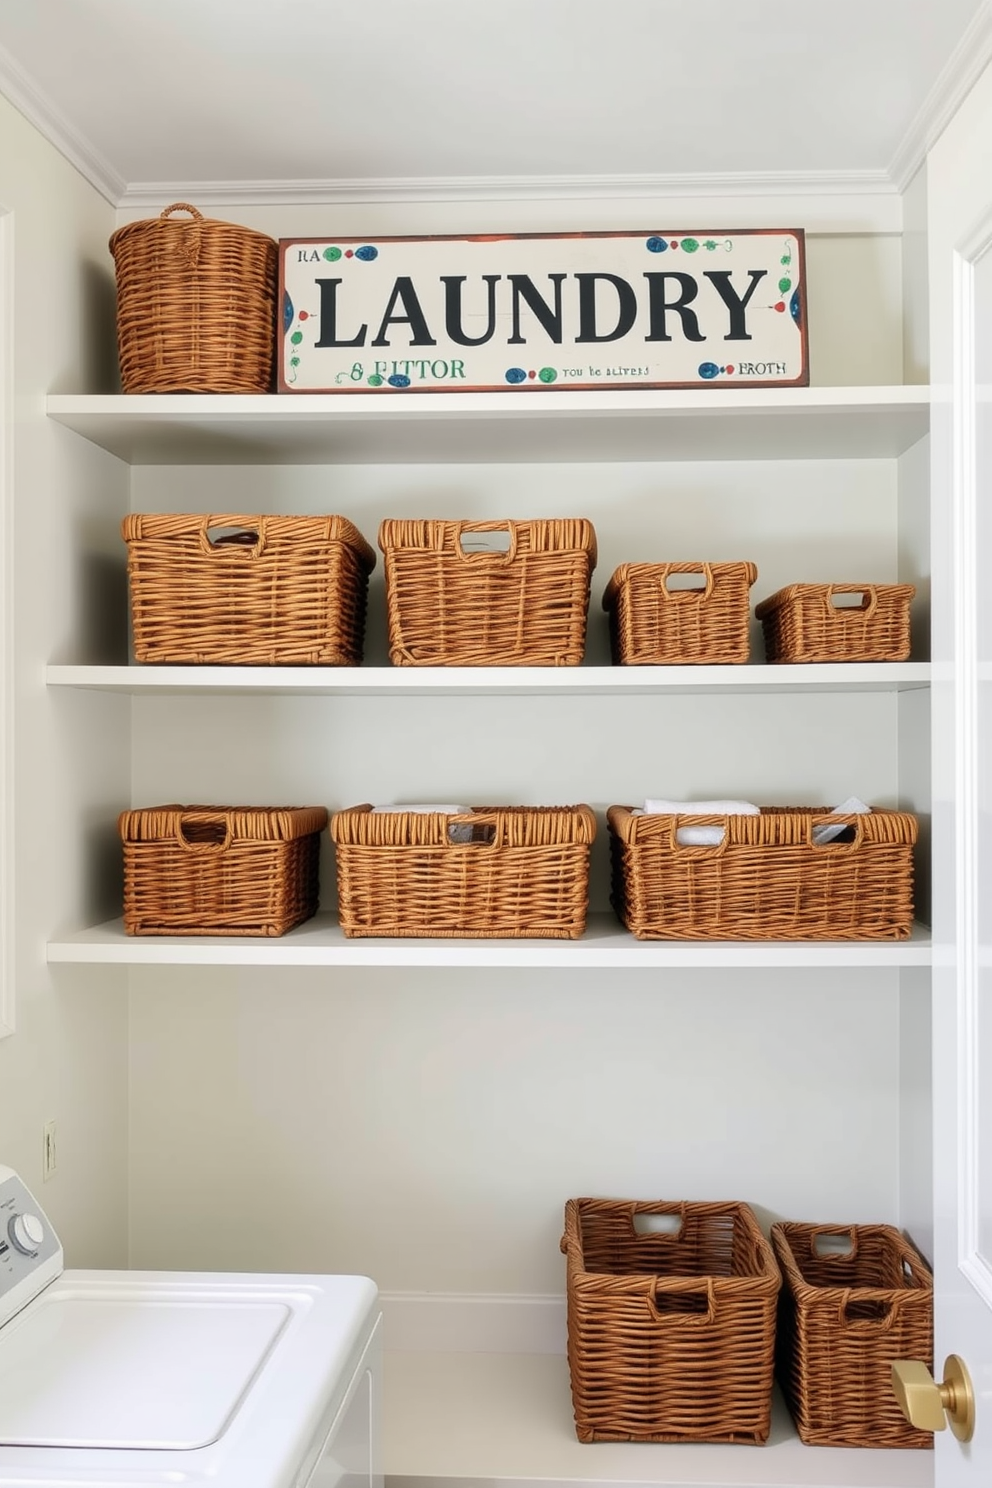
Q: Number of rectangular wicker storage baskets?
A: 9